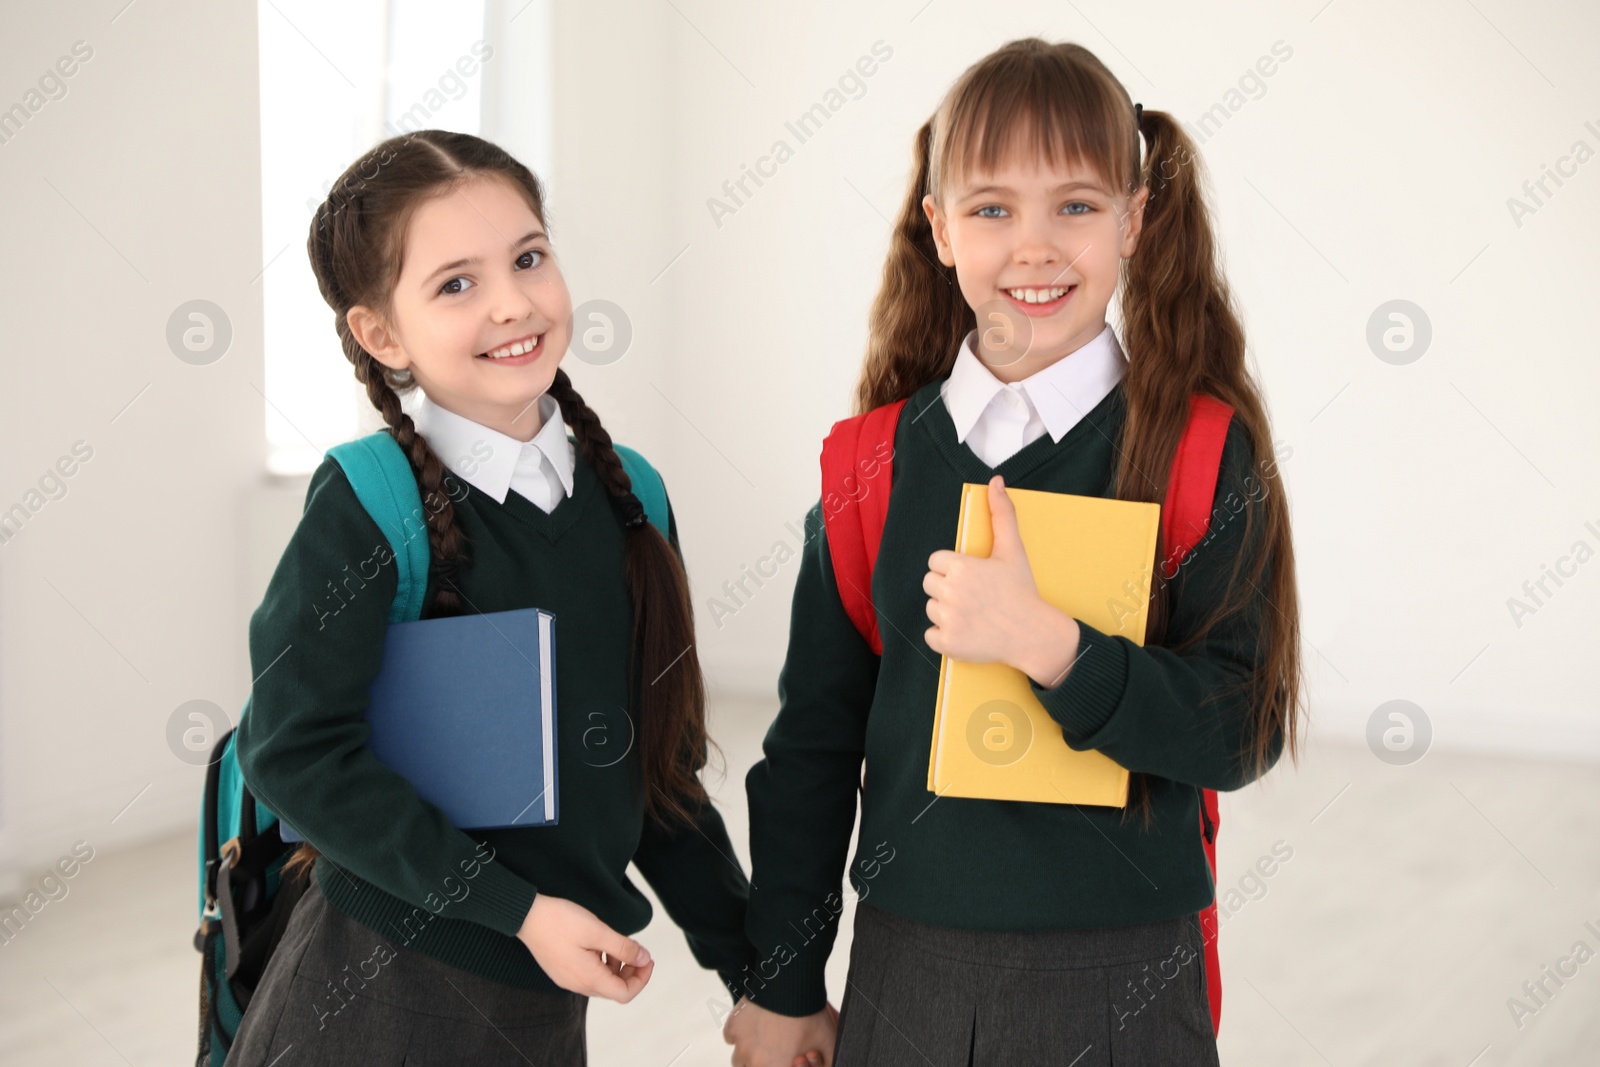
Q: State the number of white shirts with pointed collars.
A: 2